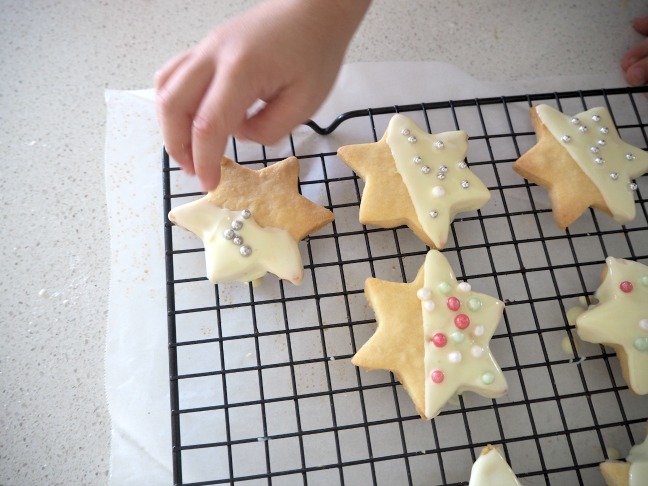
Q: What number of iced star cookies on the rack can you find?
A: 7